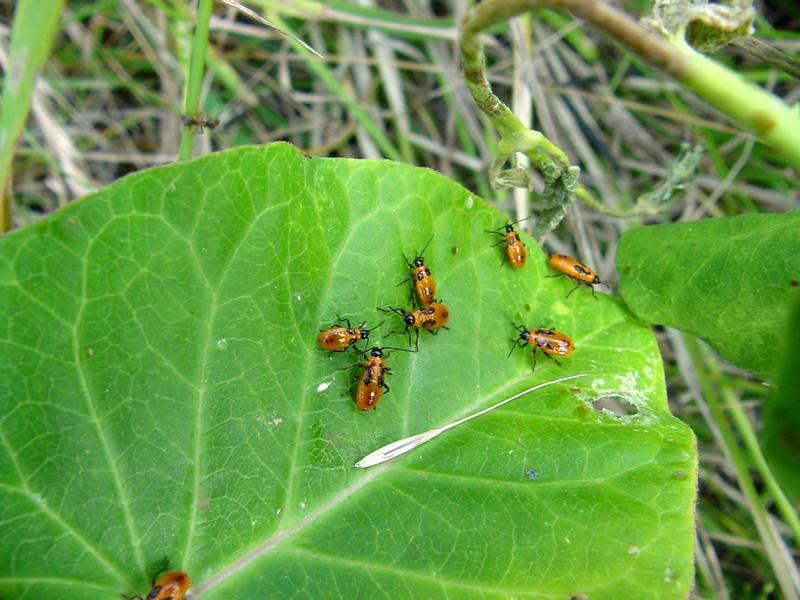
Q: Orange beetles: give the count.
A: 8